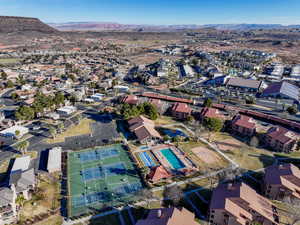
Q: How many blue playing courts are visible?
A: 6